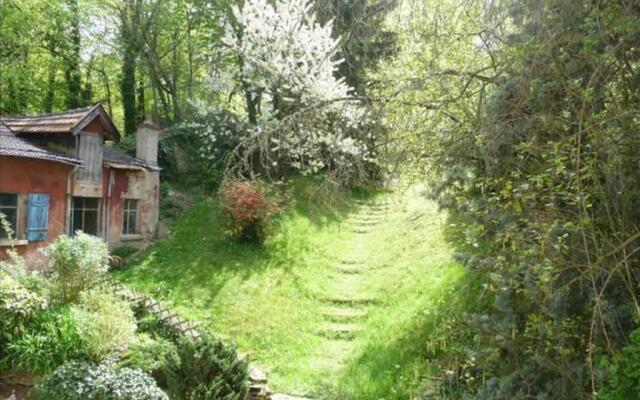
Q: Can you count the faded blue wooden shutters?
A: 1